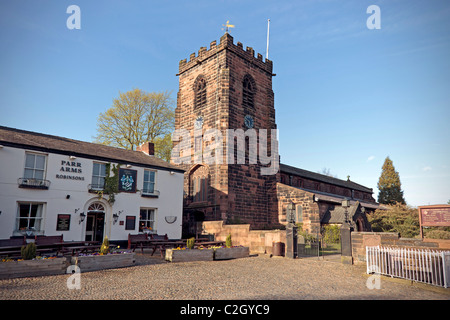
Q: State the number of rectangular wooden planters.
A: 4